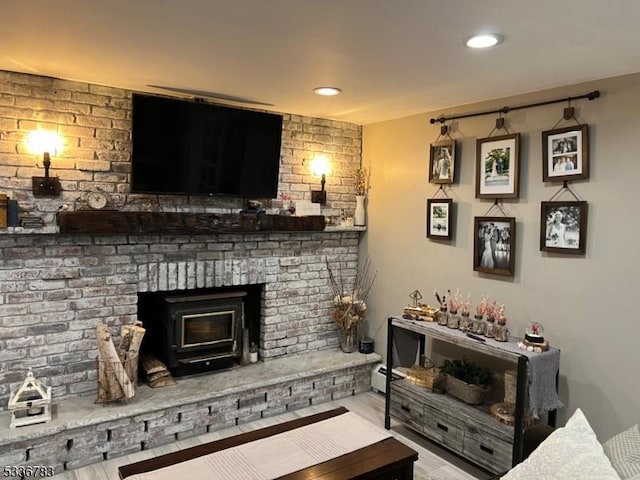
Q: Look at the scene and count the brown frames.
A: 6